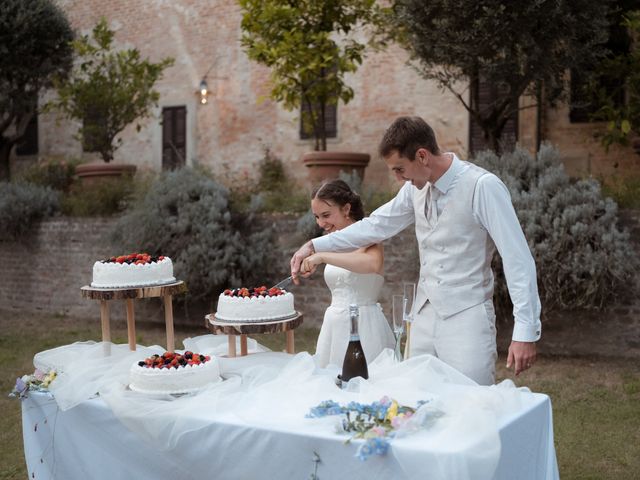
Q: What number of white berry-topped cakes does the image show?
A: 3